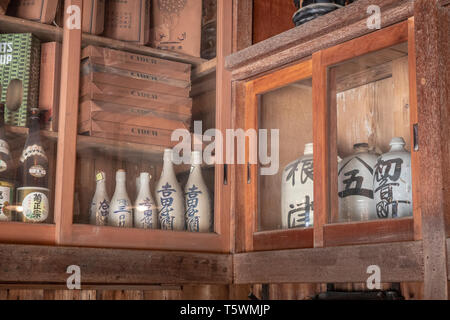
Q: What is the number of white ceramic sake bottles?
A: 8